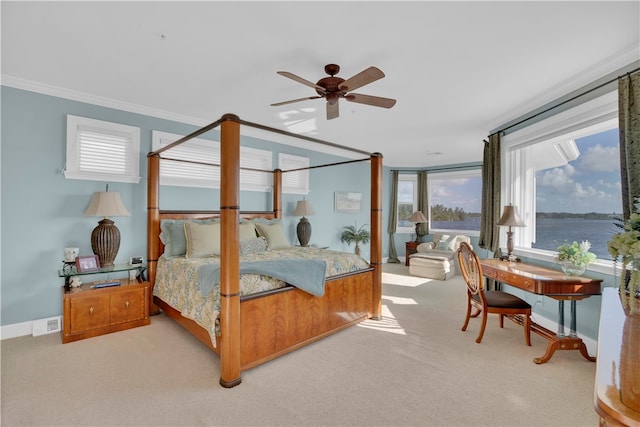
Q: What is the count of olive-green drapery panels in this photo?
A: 4